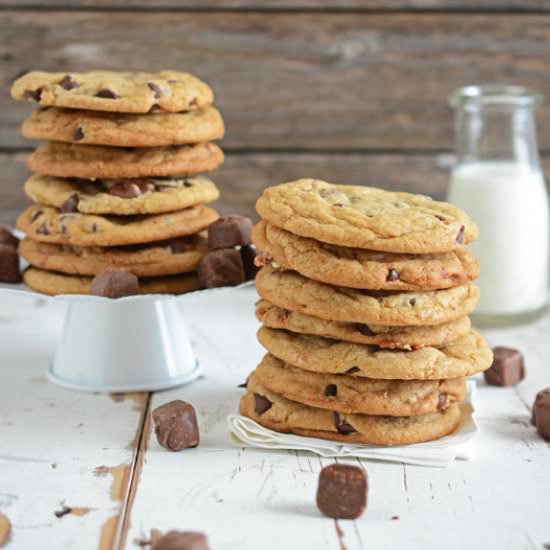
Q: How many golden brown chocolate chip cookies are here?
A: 14